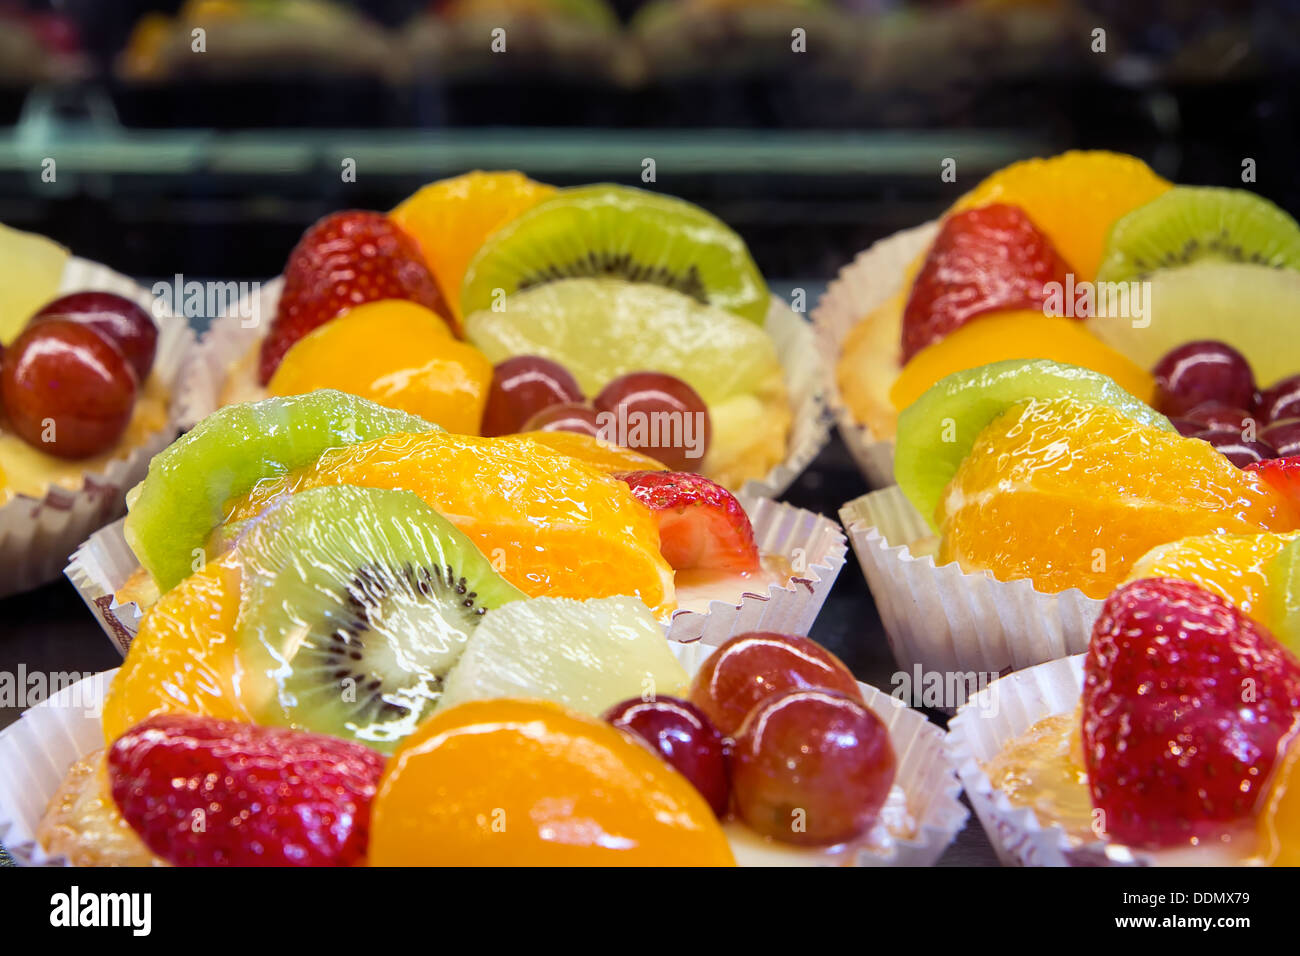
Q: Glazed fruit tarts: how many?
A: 7